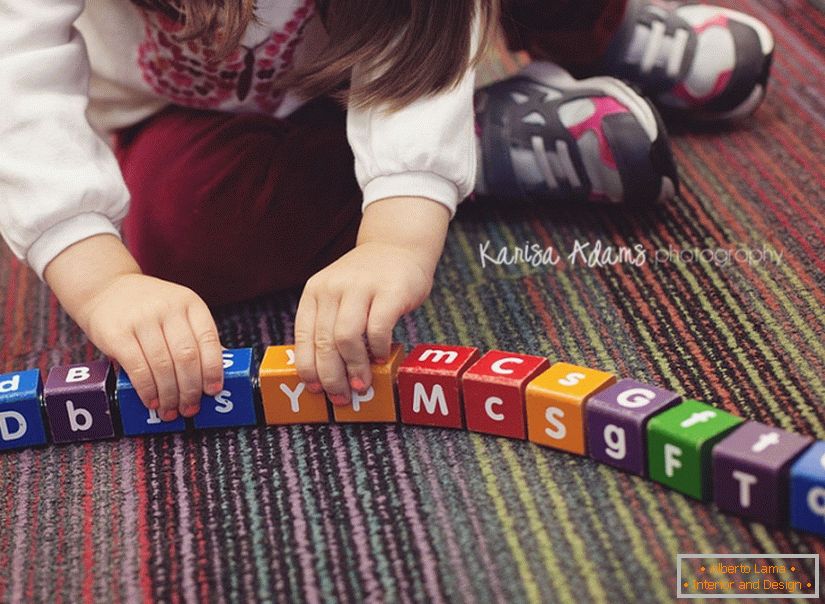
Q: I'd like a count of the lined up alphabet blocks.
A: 13